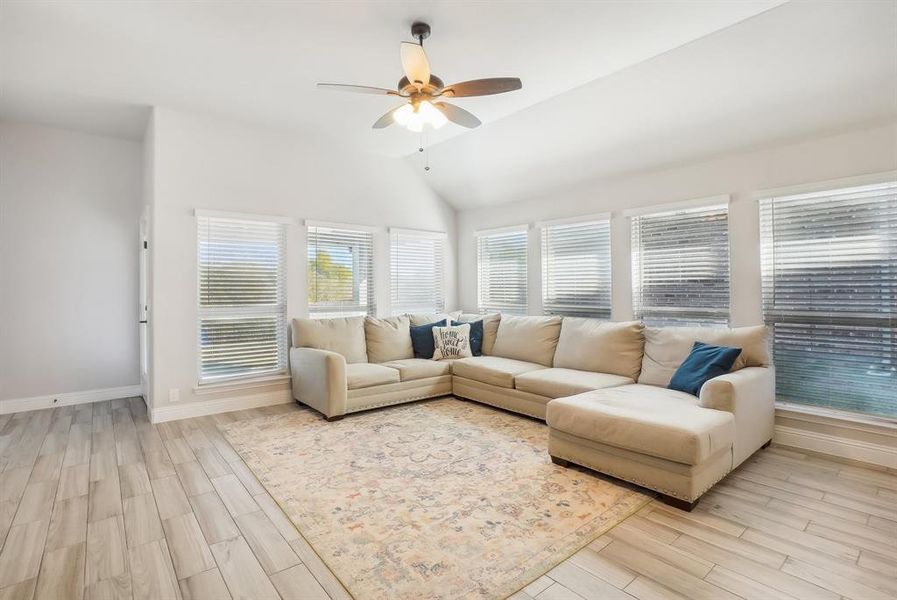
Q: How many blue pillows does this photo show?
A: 3